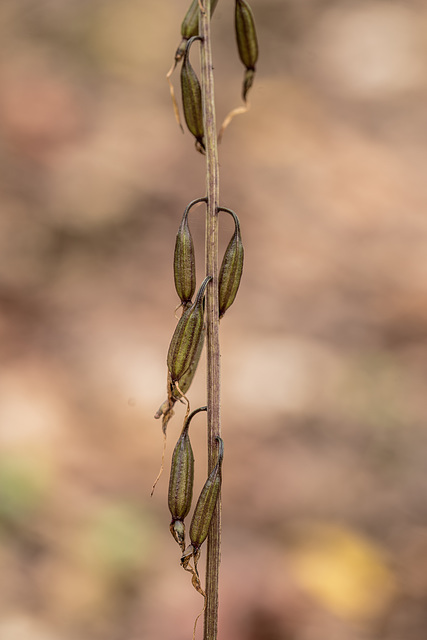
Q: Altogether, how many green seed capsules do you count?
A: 9